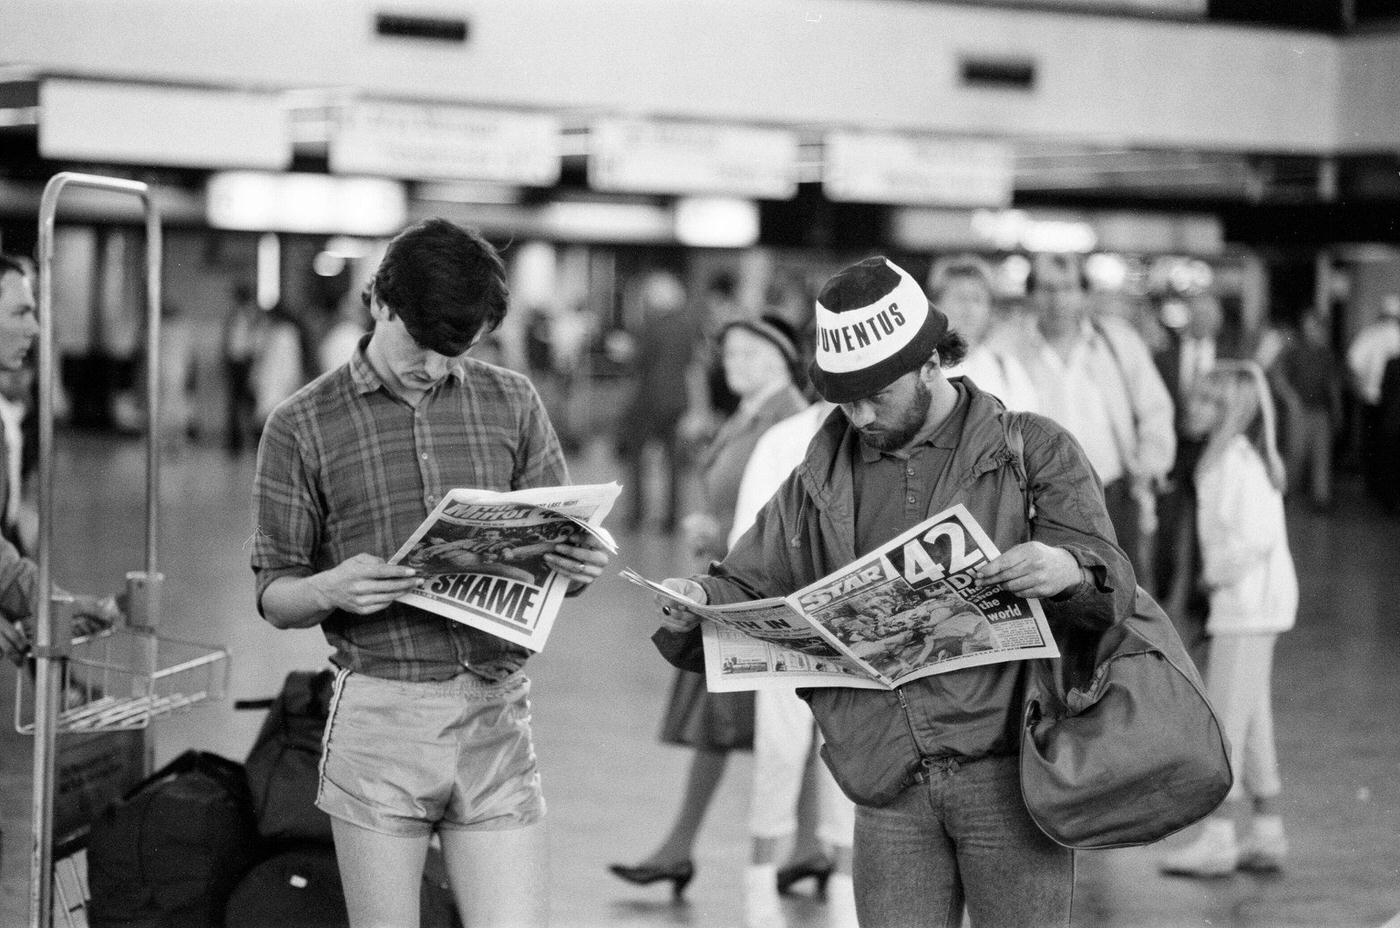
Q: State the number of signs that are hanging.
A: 4